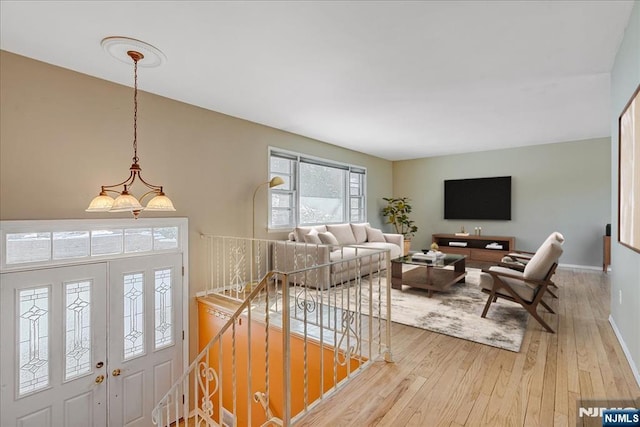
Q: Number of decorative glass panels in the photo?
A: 4